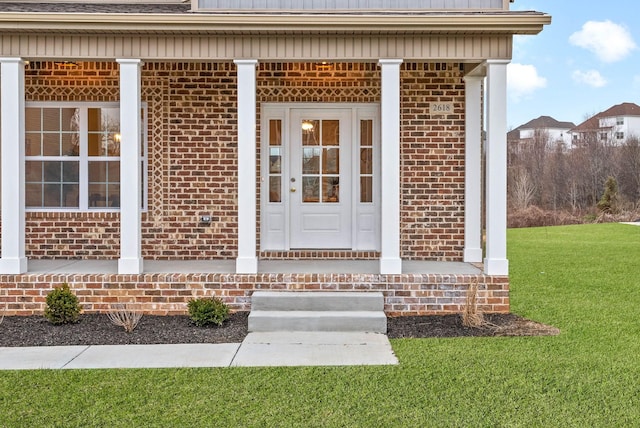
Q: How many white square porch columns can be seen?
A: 6